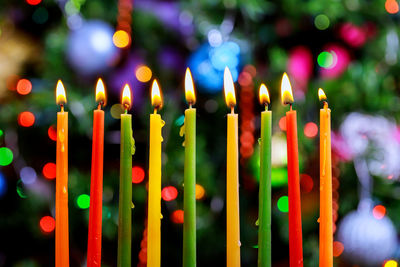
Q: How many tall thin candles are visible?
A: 9